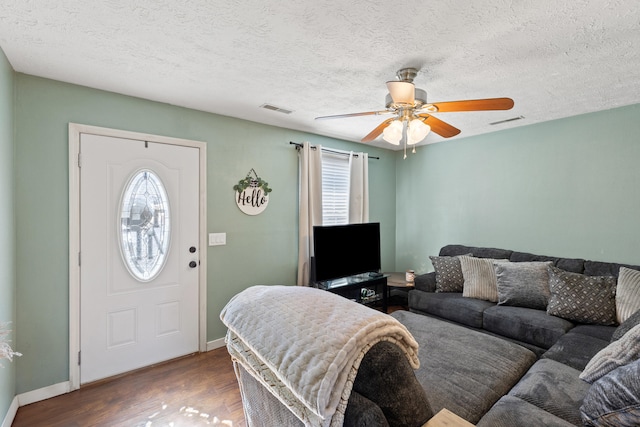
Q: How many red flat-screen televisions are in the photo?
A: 0